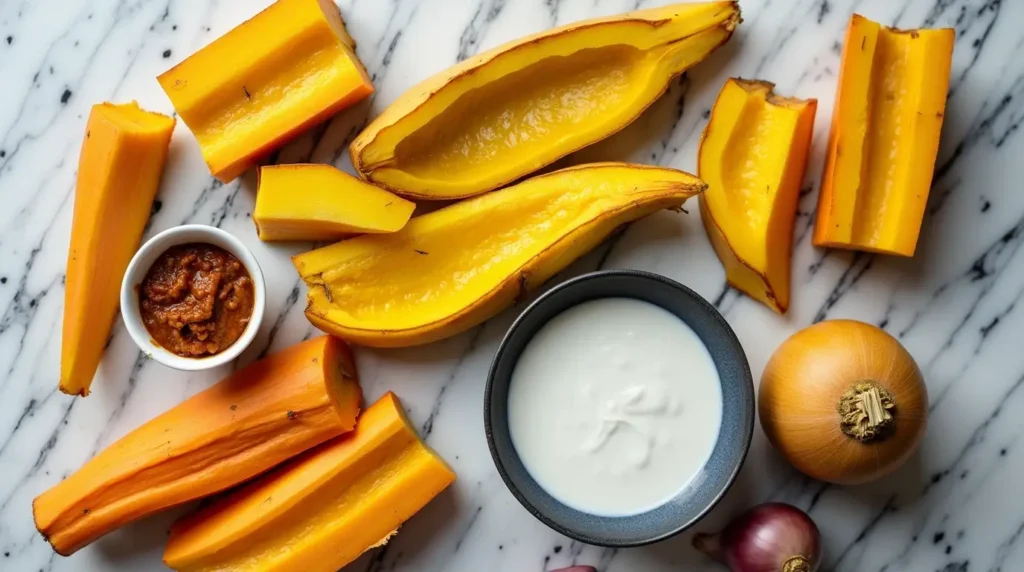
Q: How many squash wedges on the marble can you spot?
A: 9